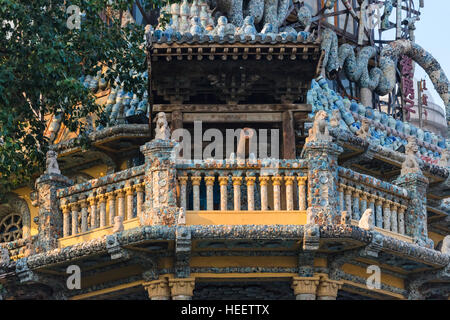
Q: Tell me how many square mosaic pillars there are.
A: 4